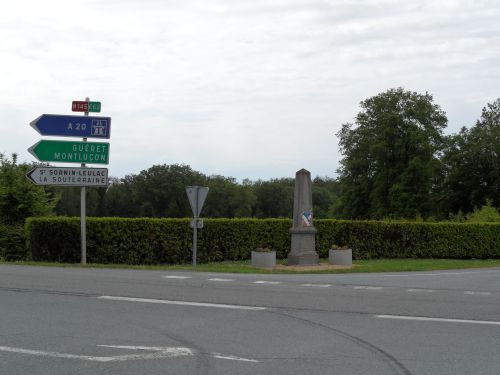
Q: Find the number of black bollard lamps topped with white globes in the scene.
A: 0